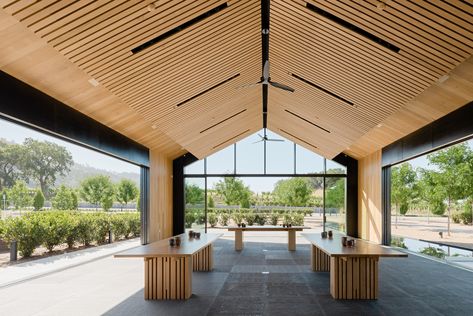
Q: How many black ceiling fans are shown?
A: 2